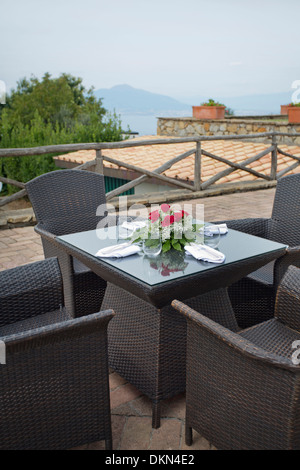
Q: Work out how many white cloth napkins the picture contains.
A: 4